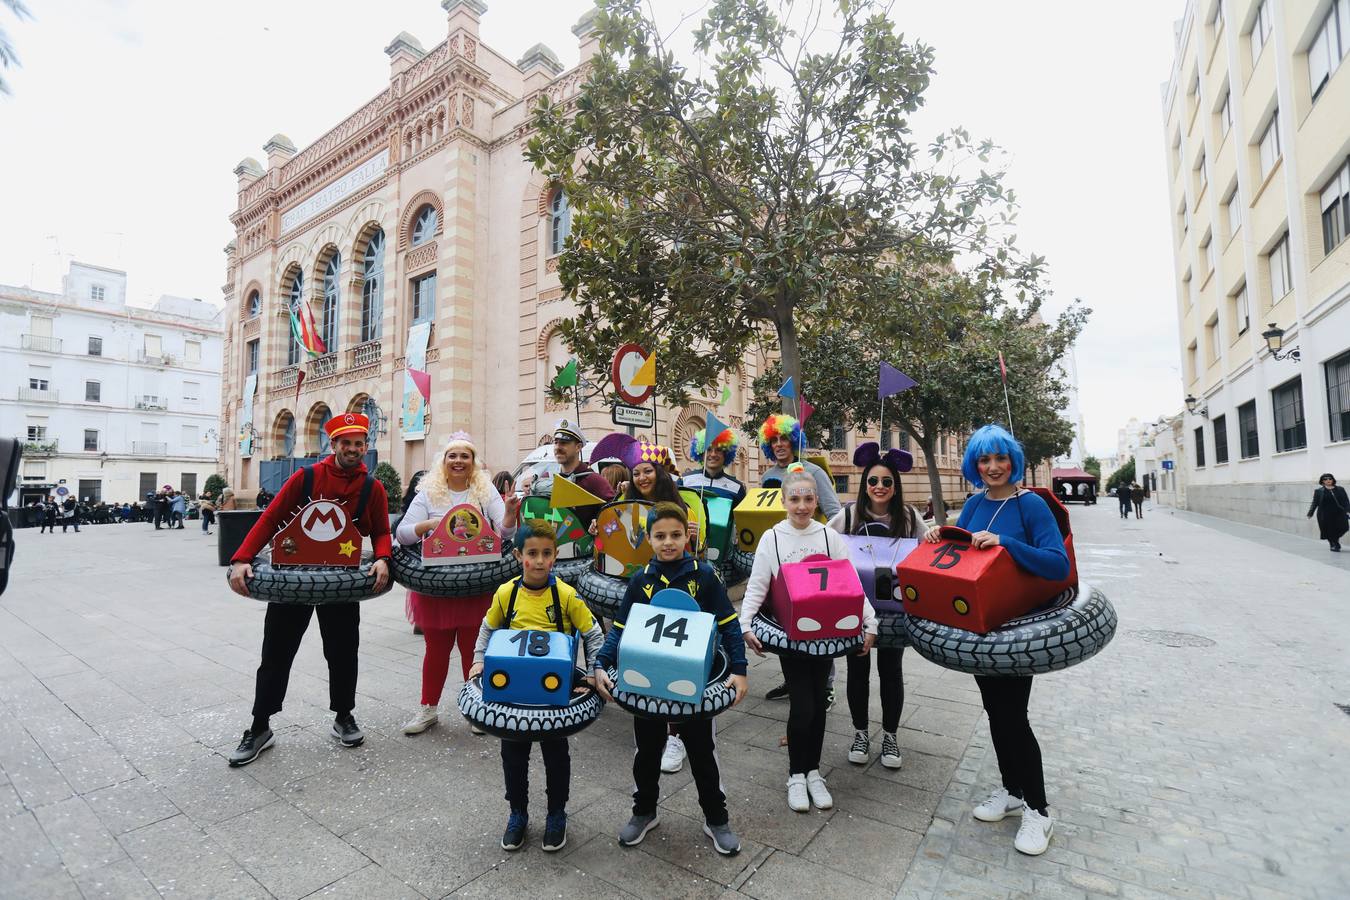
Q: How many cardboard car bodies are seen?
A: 11